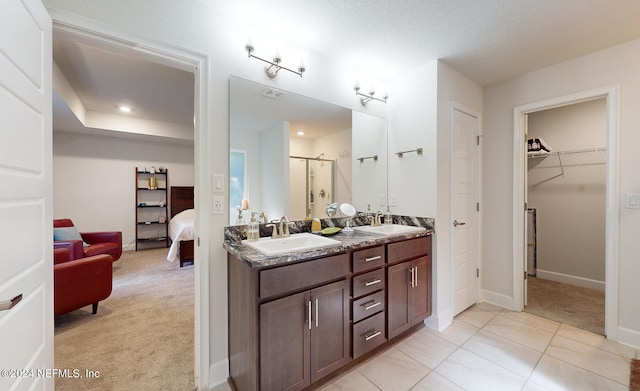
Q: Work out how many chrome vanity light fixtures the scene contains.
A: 2